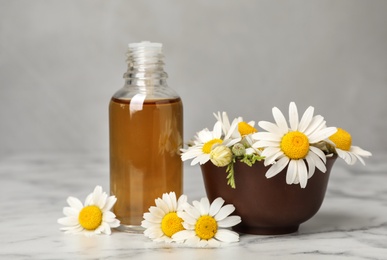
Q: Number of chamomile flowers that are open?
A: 7